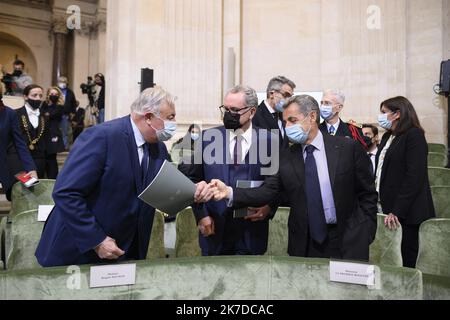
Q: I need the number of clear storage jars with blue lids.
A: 0